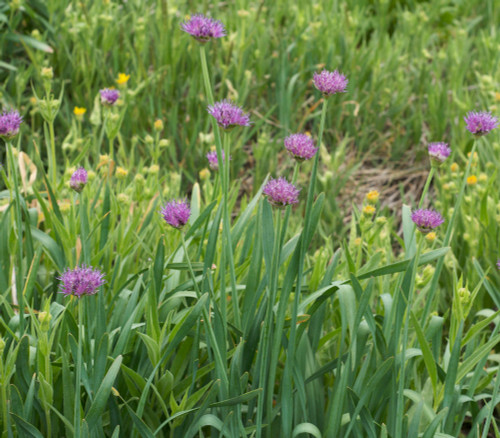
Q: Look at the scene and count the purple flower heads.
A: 14